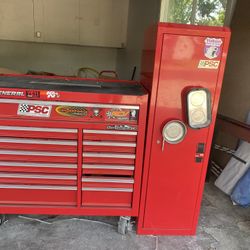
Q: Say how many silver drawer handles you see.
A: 13